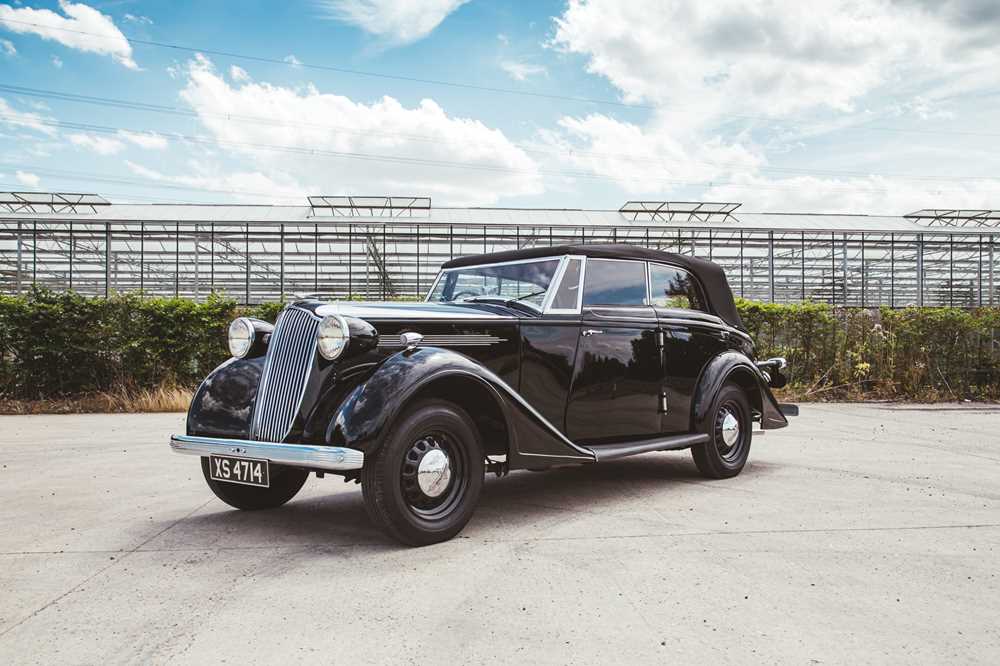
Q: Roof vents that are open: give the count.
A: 4